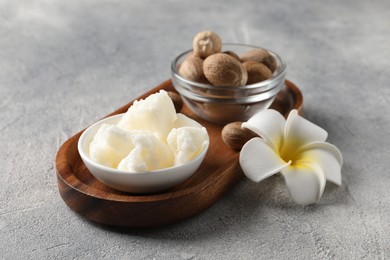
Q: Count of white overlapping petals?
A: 5